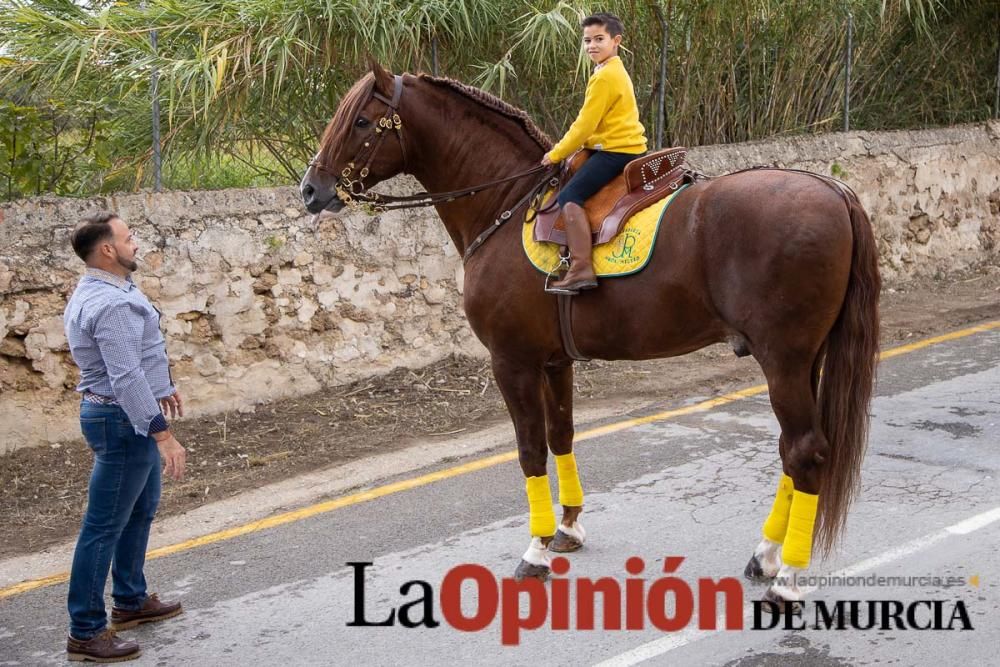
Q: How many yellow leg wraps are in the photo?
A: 4